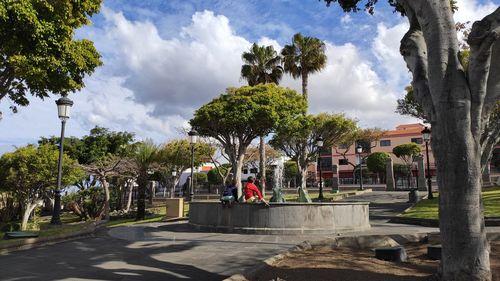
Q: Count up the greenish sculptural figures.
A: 2